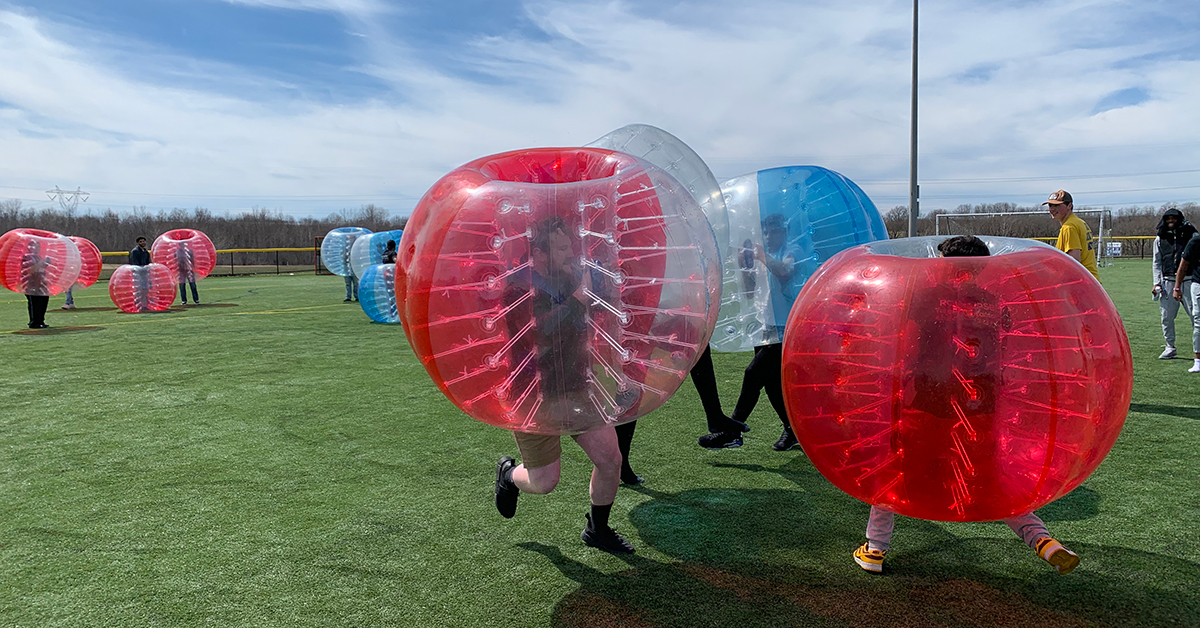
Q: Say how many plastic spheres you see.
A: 11